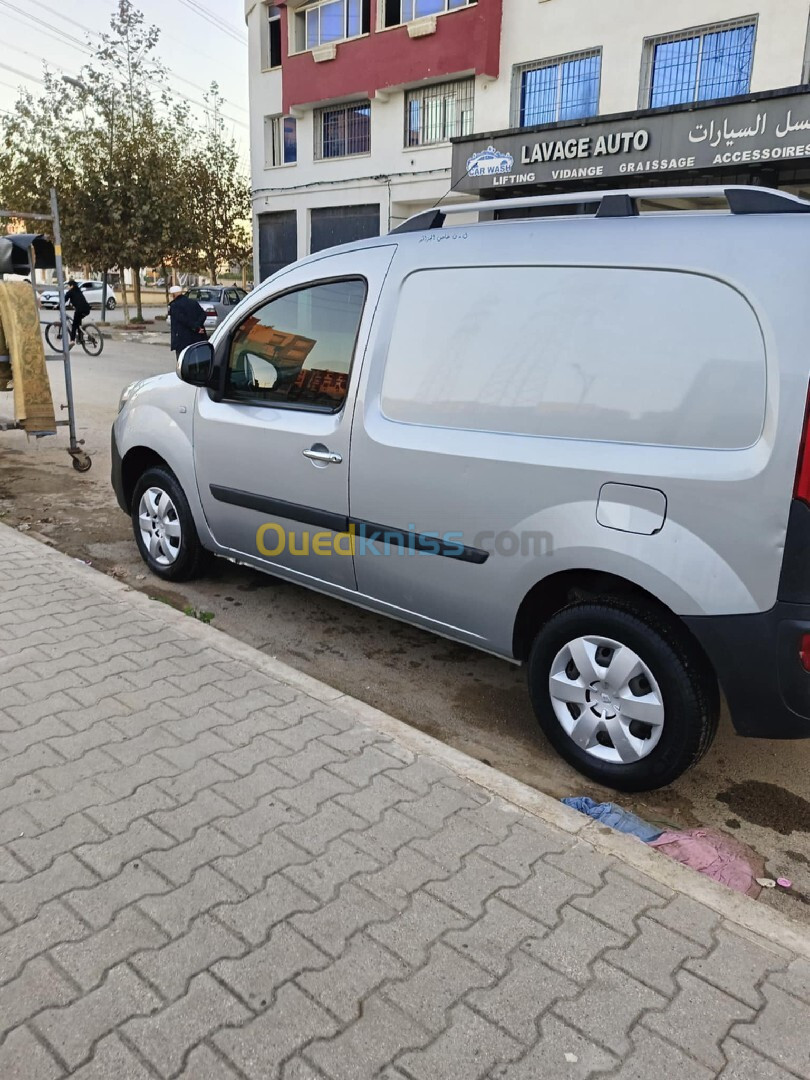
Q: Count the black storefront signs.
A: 1